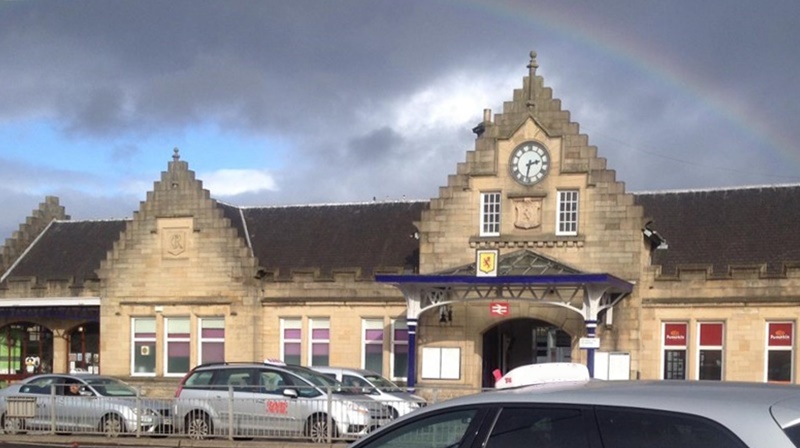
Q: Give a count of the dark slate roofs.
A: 3